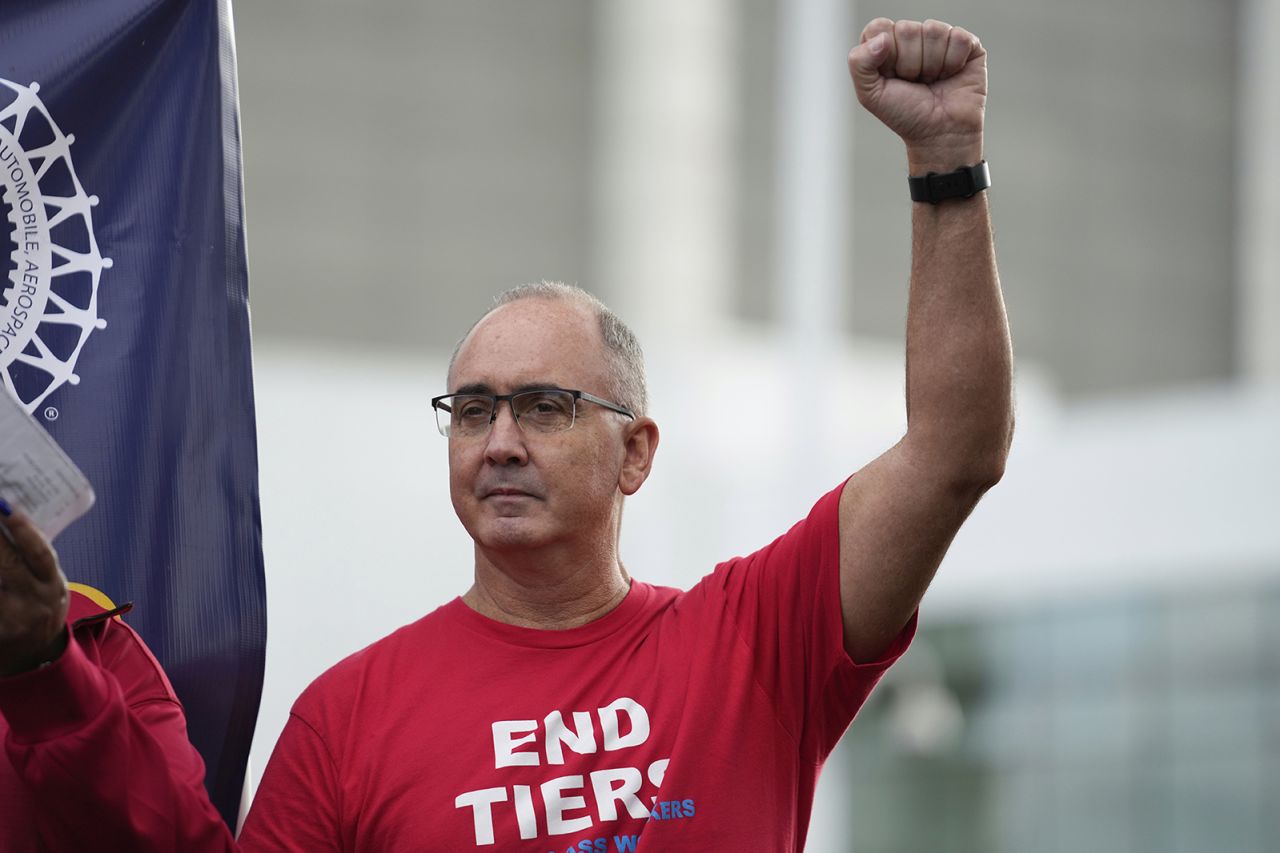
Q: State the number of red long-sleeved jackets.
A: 1